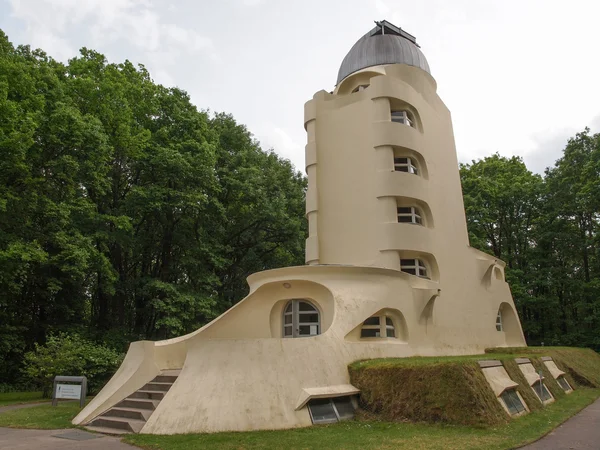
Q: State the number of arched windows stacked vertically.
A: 4